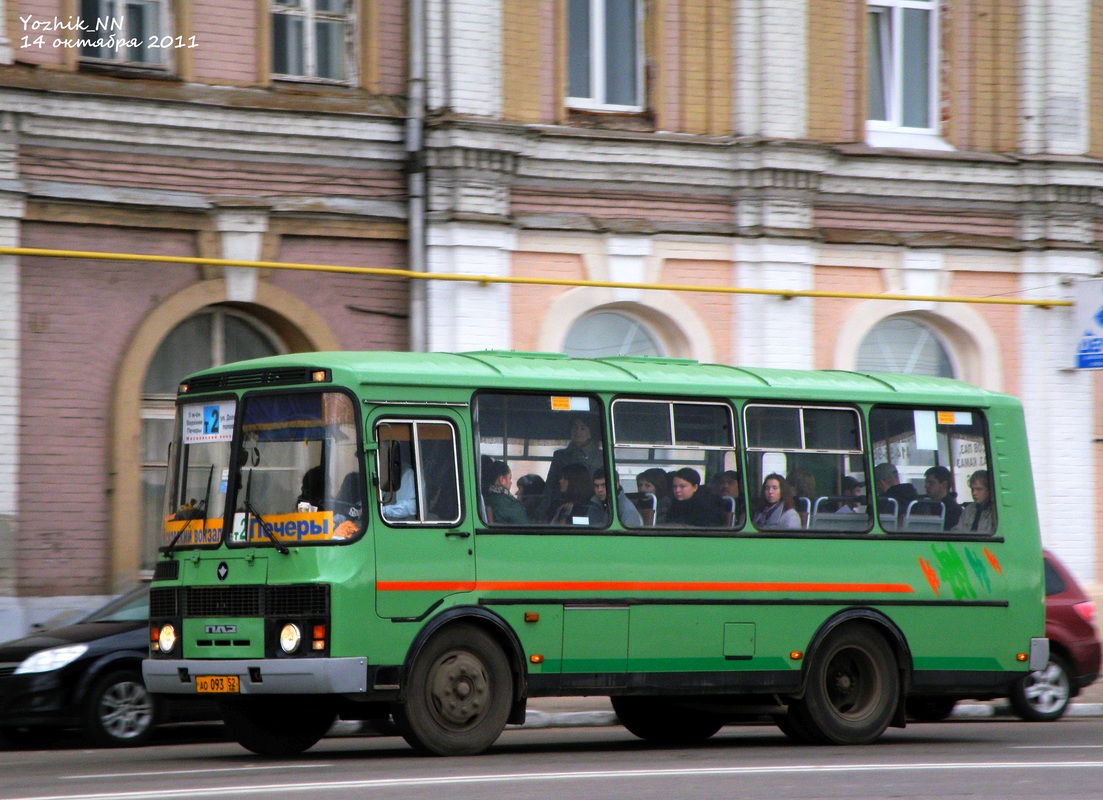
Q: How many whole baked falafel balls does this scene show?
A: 0